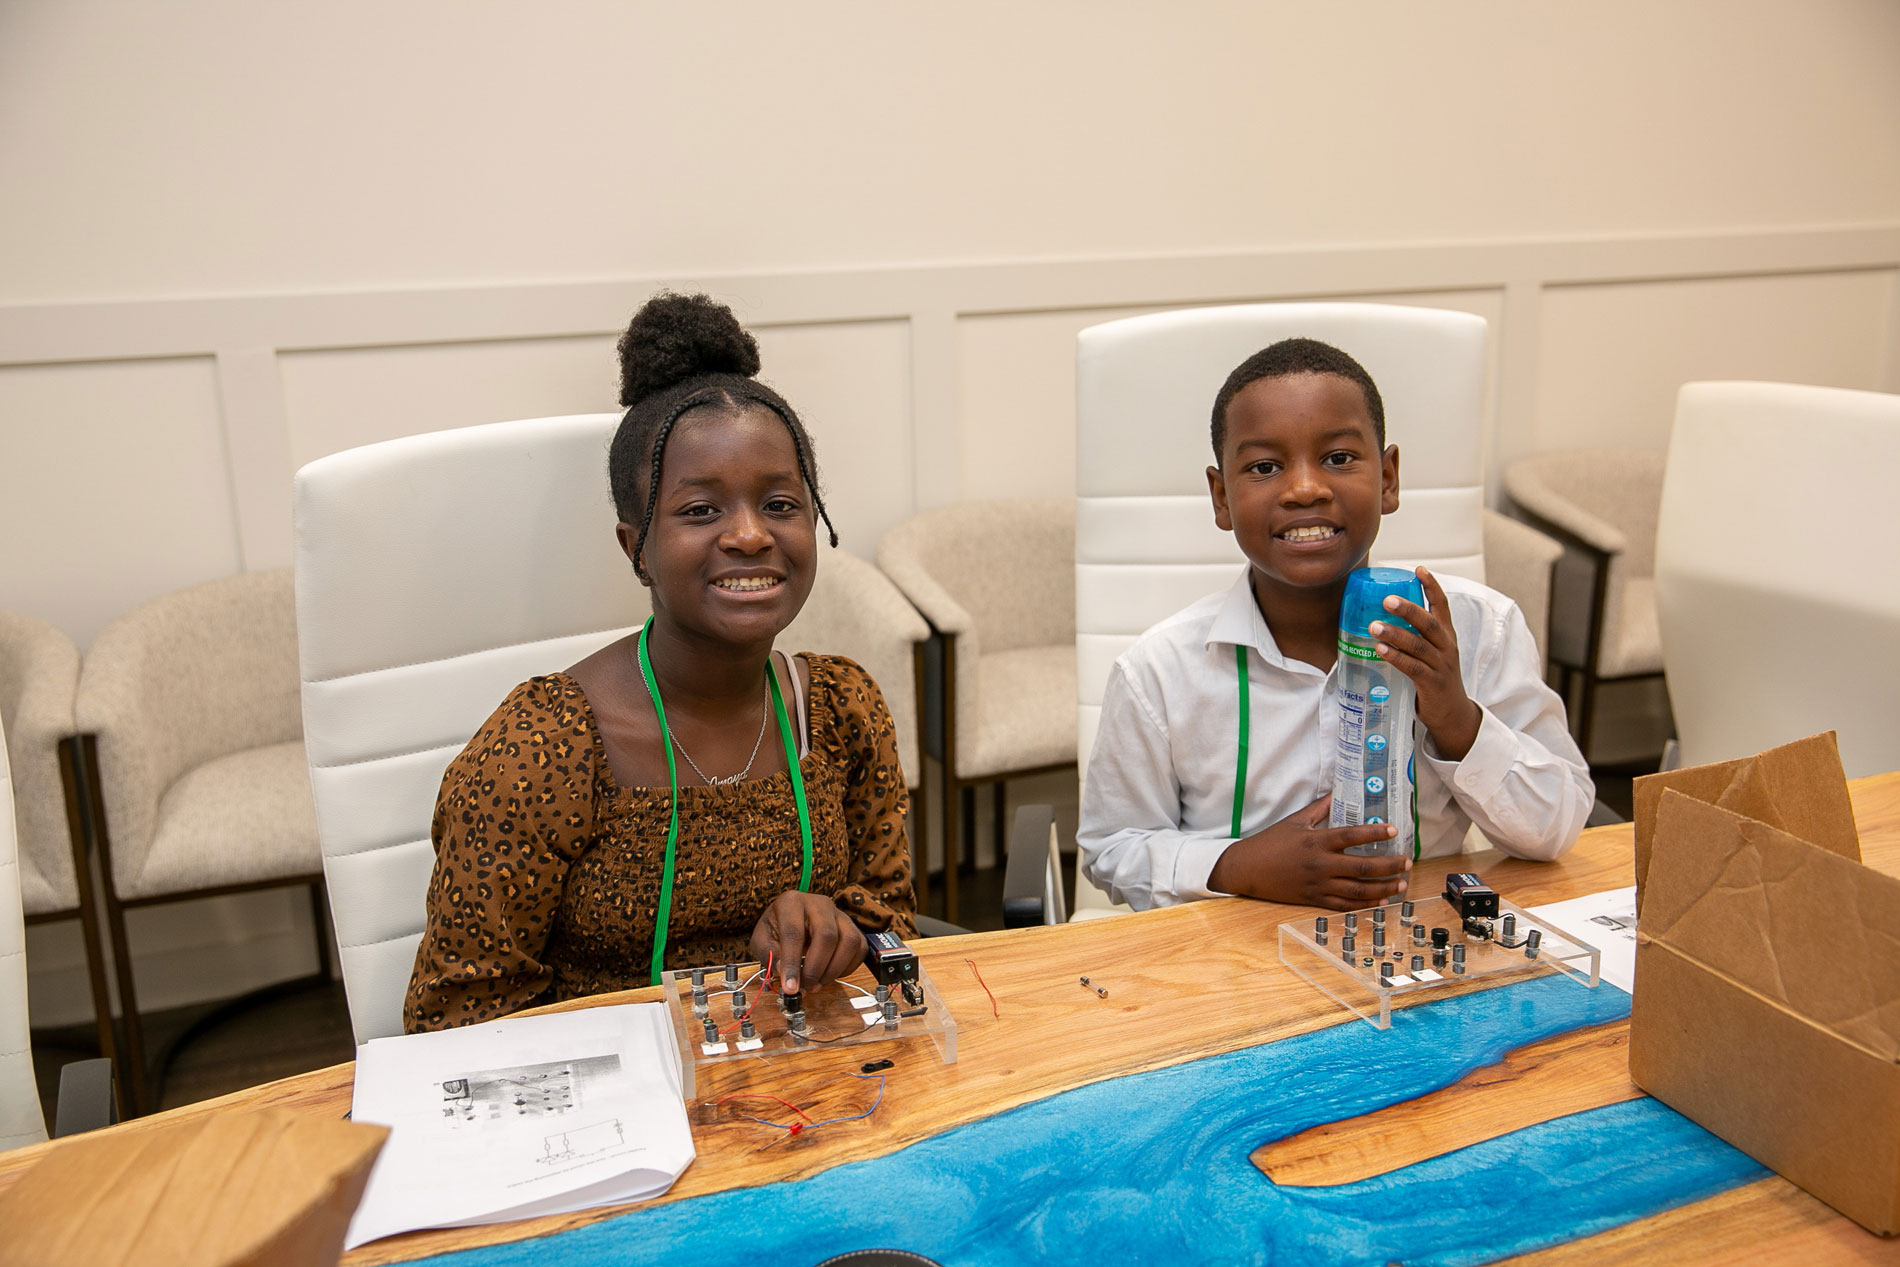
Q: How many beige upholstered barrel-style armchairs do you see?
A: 6